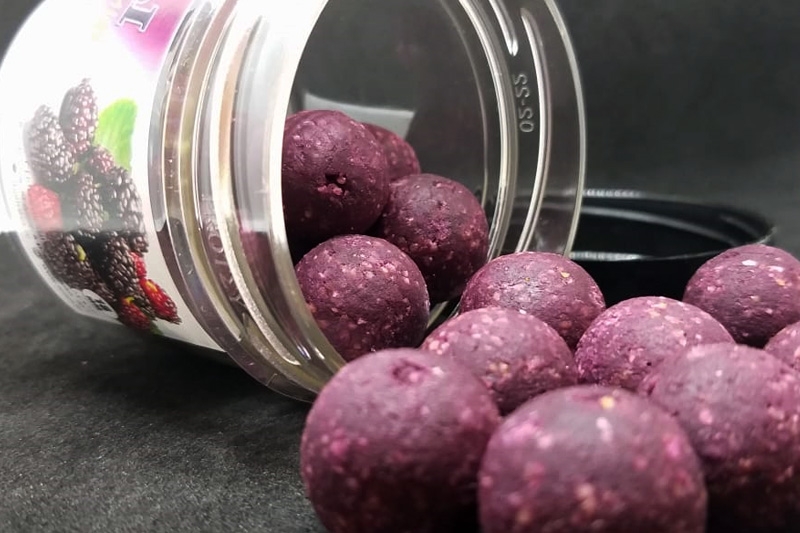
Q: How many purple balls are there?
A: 12